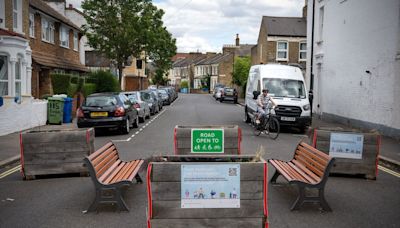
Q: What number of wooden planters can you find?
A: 4